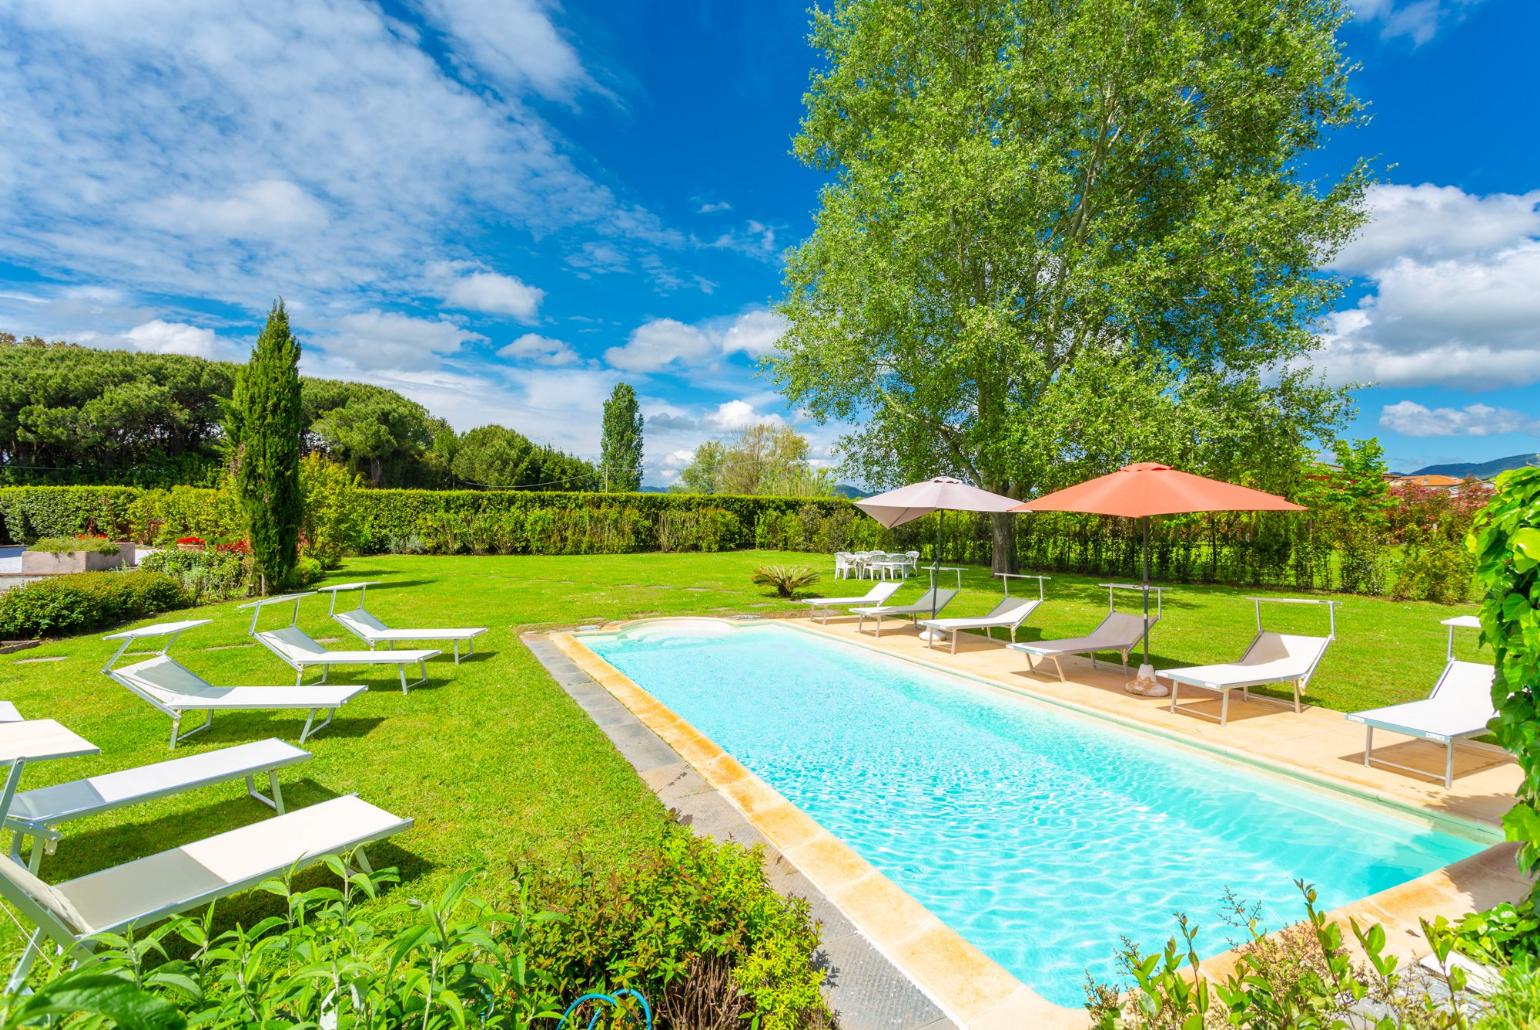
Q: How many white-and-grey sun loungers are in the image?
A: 11